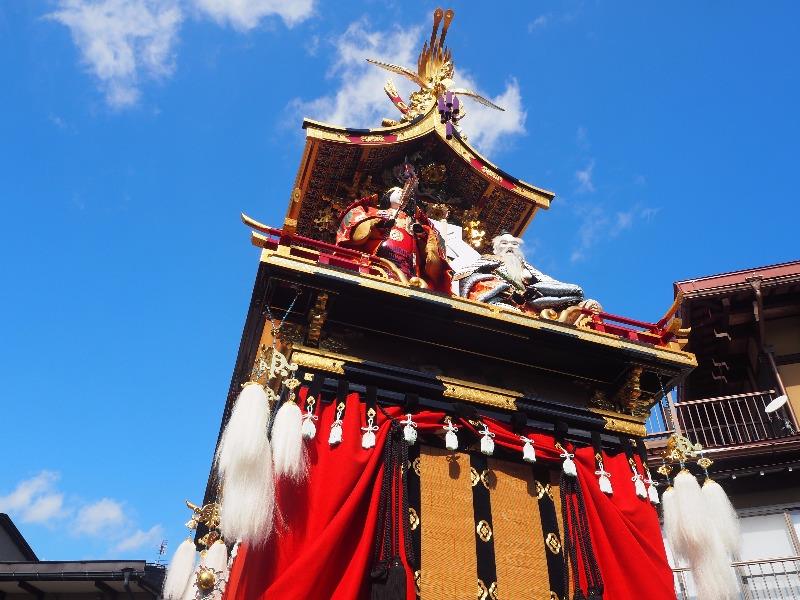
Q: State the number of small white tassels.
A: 11